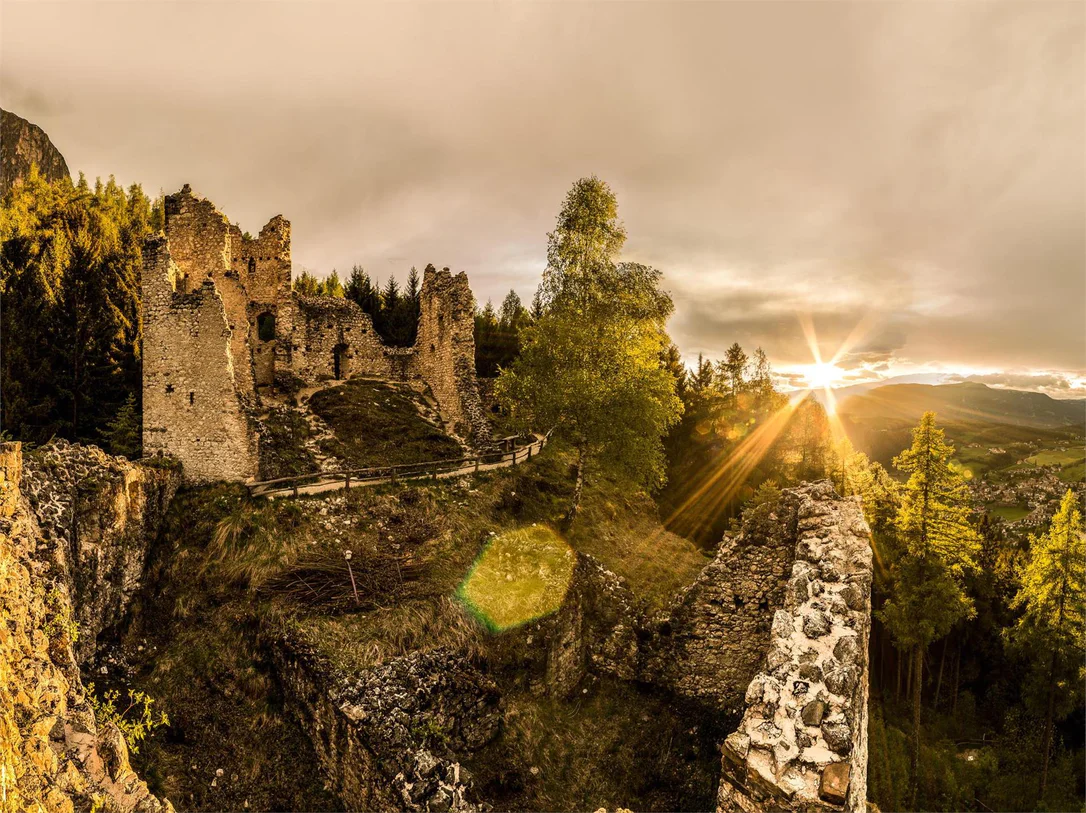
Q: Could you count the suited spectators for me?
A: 0